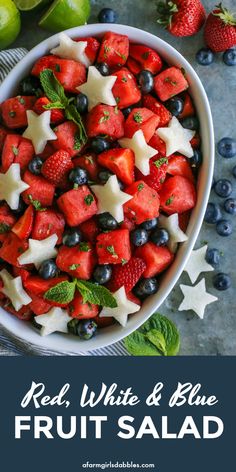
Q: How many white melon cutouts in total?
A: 14